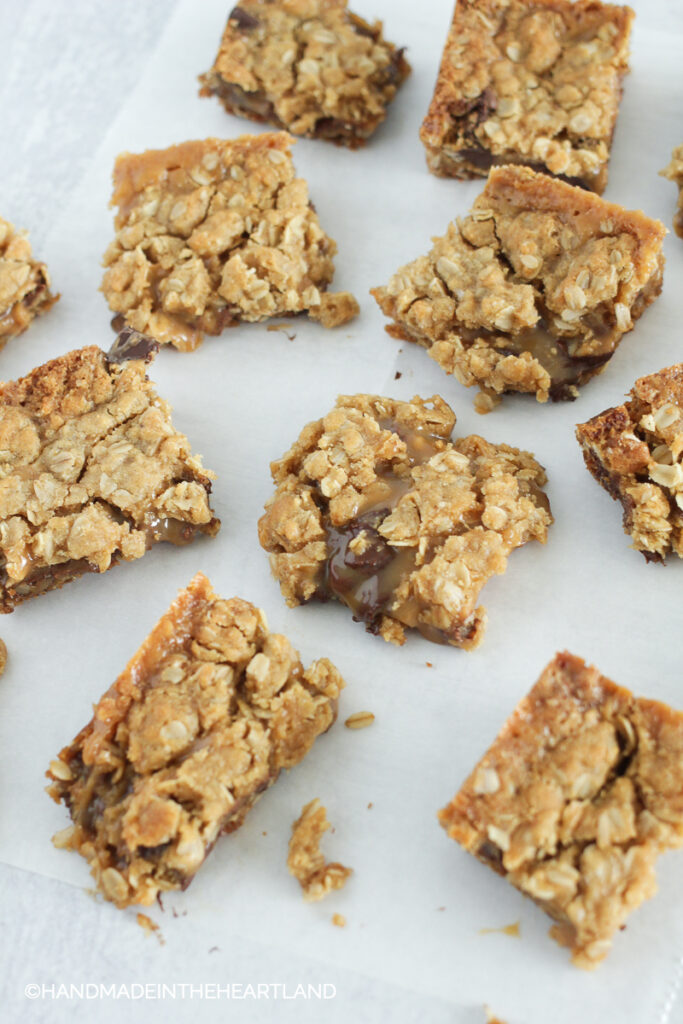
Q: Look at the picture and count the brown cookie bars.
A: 11